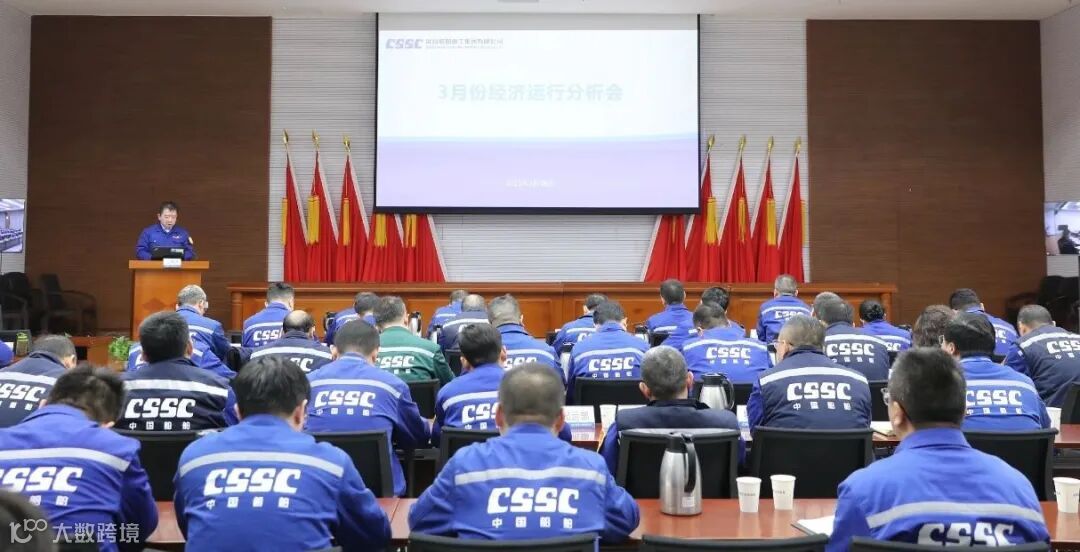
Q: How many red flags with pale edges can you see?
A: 10